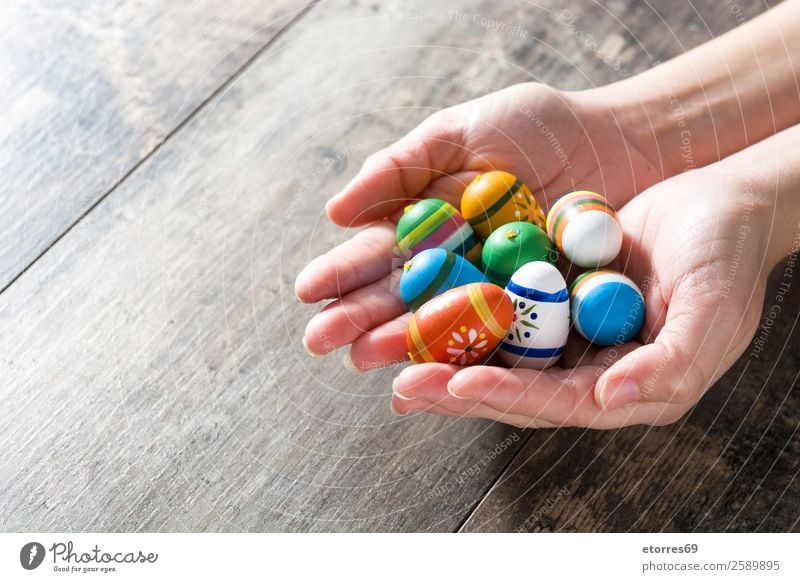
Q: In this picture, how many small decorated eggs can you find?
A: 8